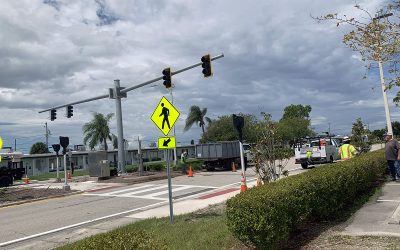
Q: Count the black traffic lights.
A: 4